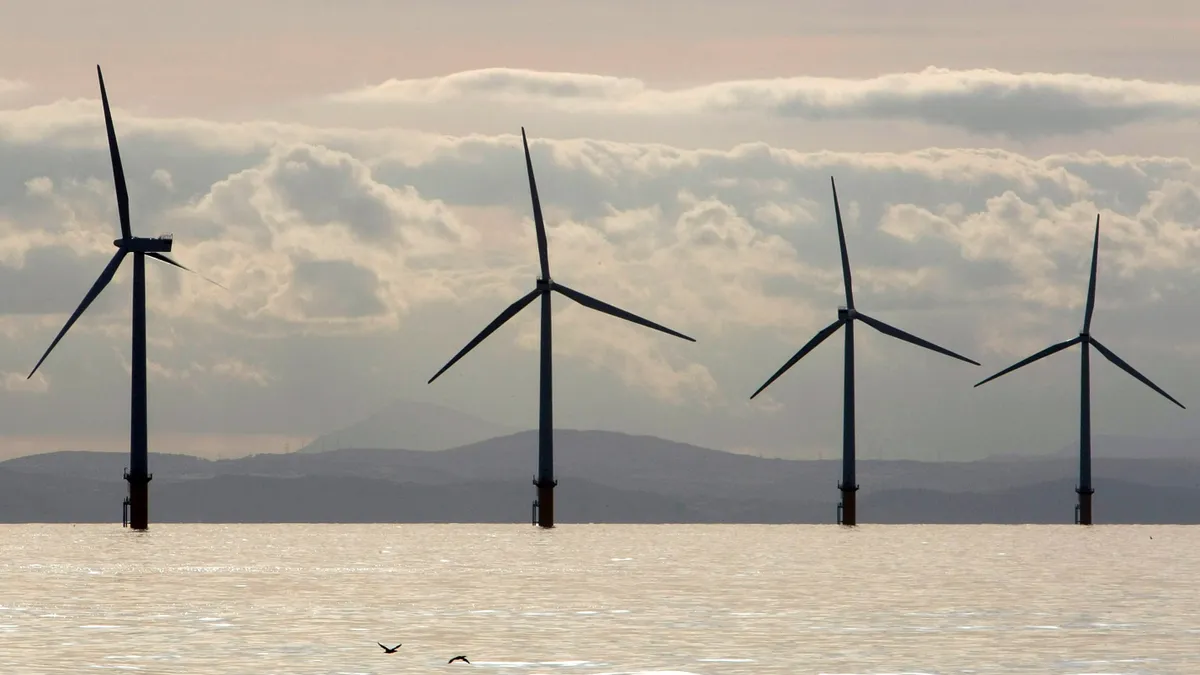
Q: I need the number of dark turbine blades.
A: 12